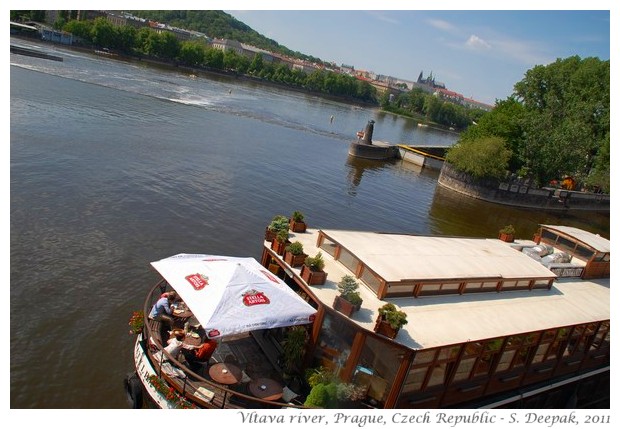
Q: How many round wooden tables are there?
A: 4